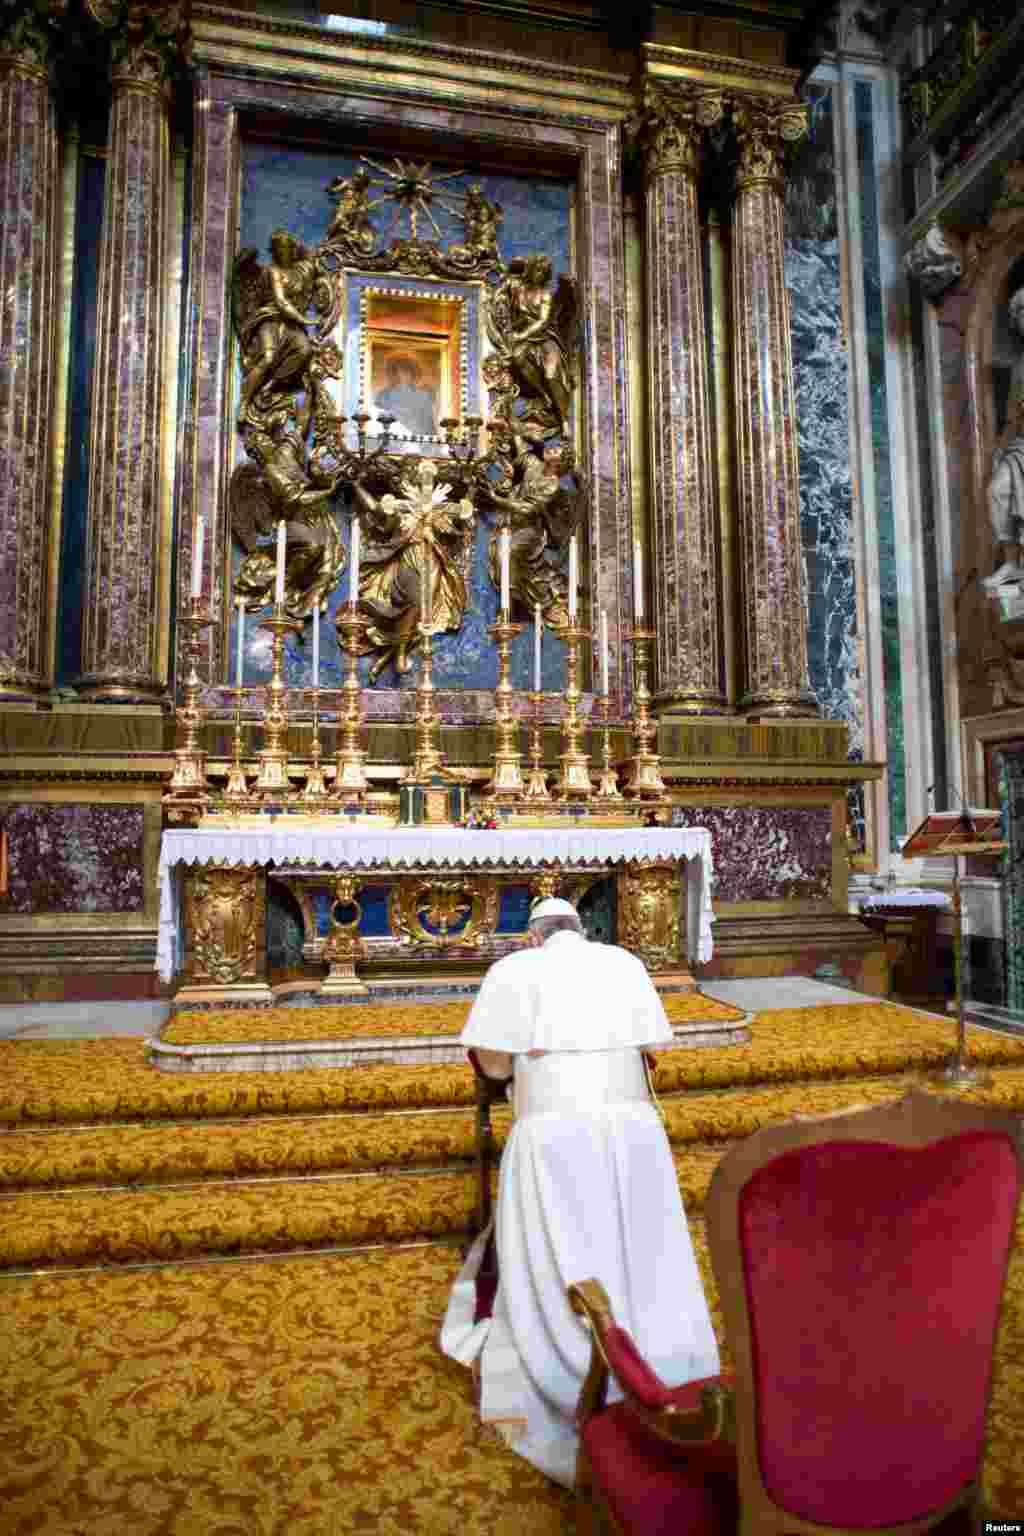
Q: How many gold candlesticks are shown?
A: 10